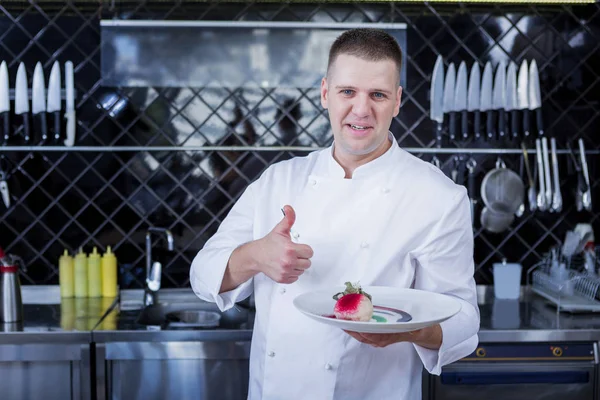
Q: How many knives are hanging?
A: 14